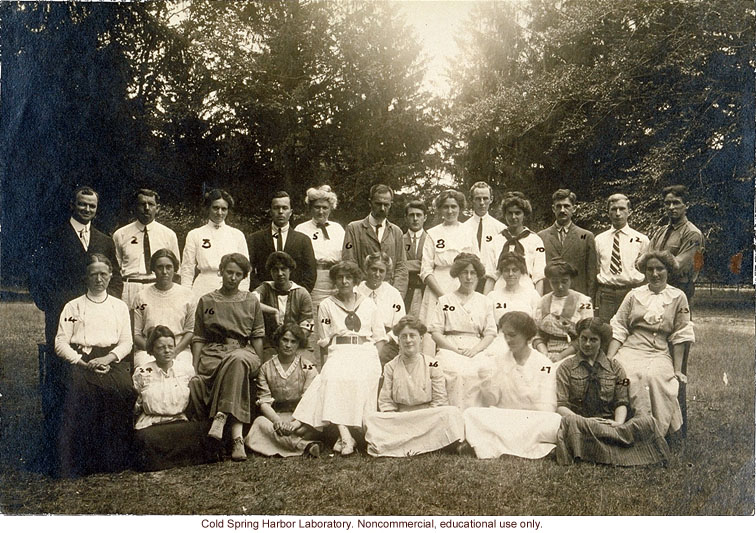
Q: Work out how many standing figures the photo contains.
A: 13